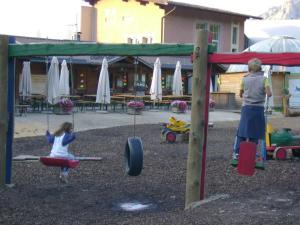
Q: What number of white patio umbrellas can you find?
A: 6